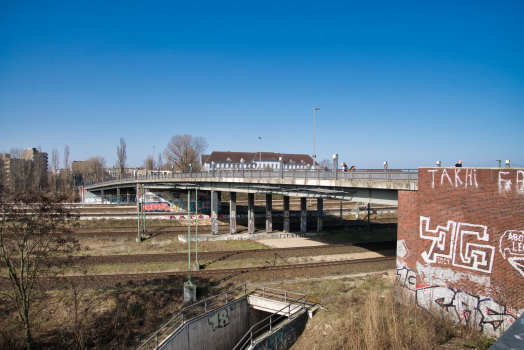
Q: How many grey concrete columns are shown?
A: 7